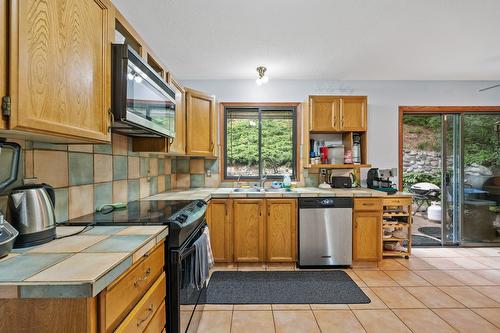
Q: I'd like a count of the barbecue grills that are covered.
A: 1